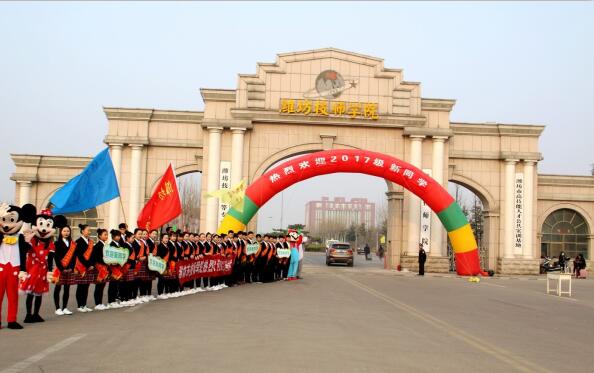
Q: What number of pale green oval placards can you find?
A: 4